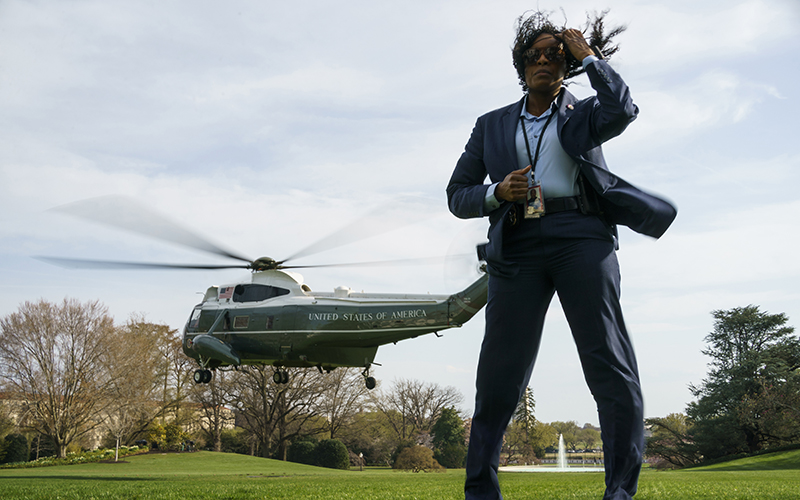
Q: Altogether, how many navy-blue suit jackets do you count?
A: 1